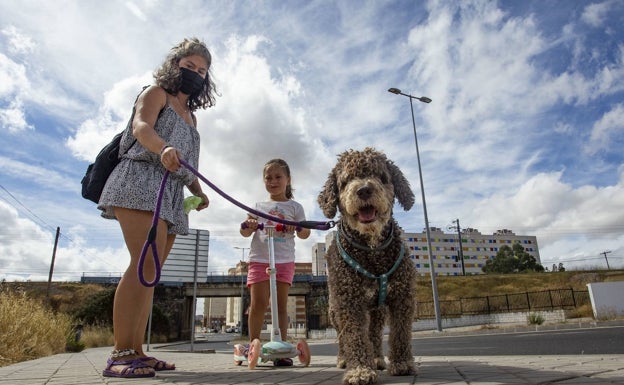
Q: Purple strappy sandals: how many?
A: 2